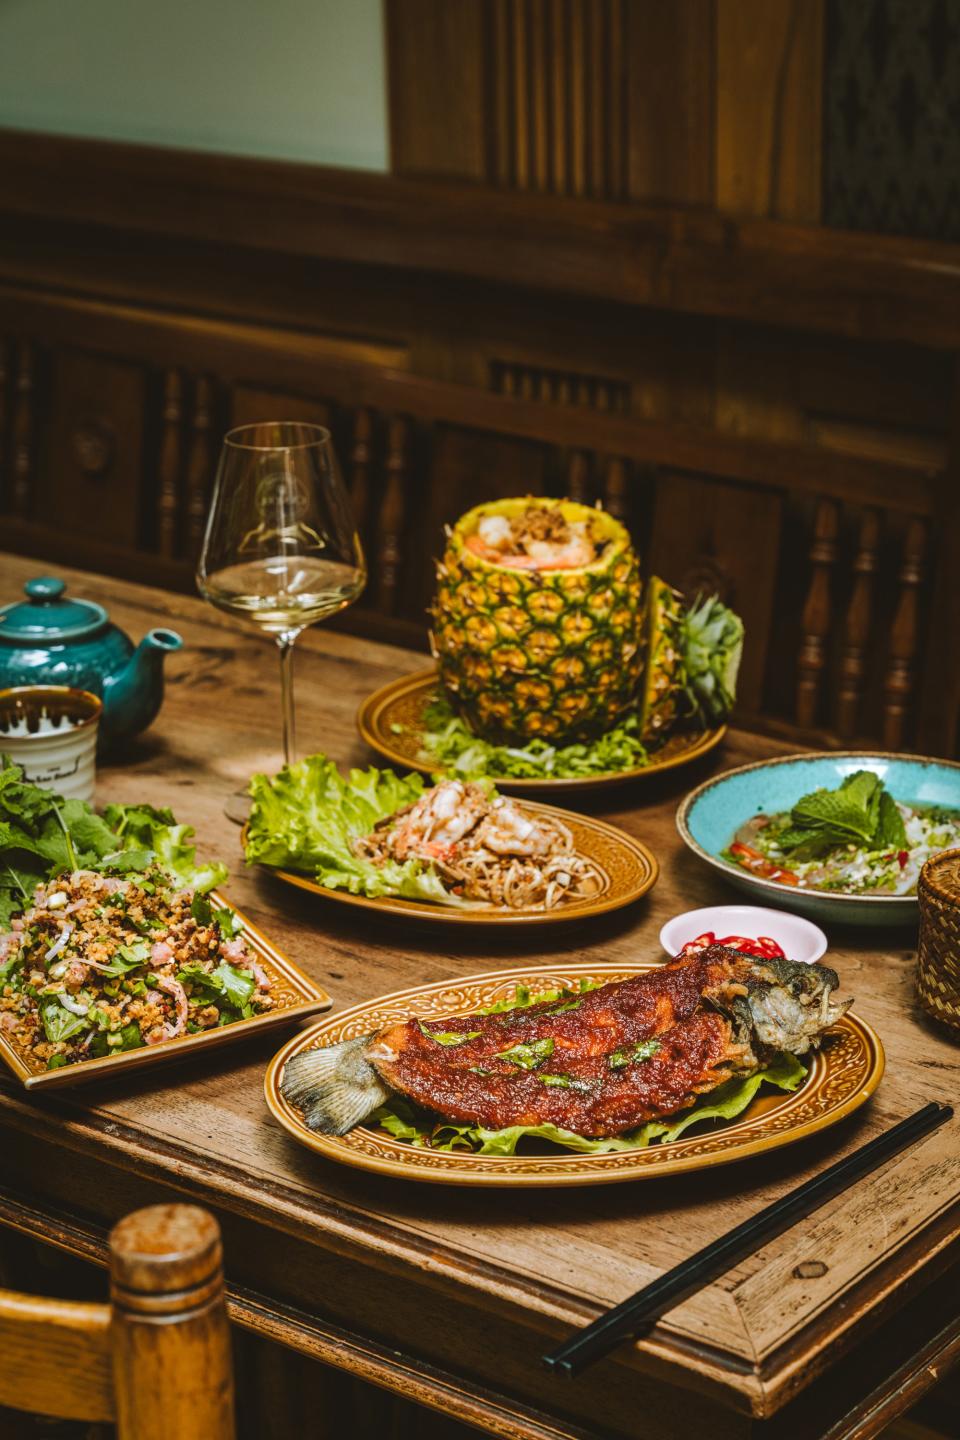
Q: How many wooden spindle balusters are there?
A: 11